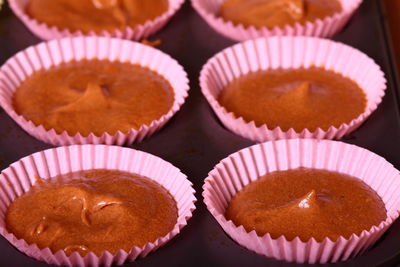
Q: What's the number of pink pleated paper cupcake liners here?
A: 6